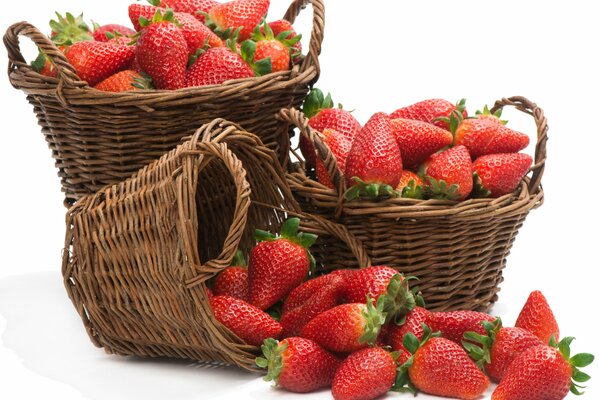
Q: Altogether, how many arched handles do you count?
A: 6